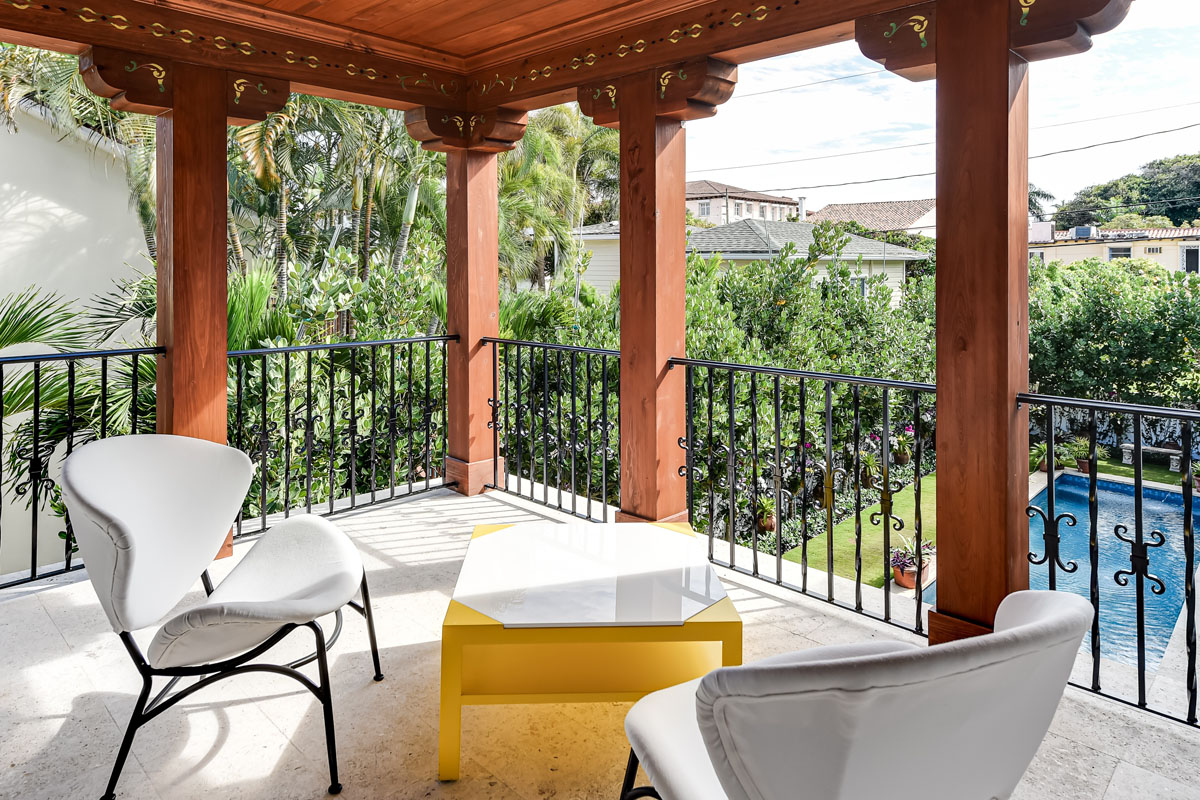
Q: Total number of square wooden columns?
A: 4